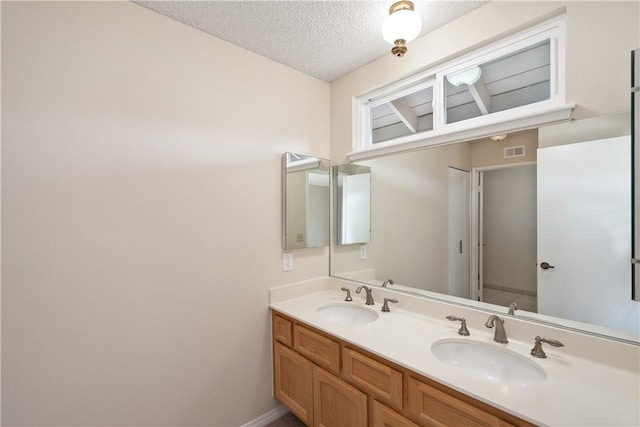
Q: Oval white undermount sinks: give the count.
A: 2